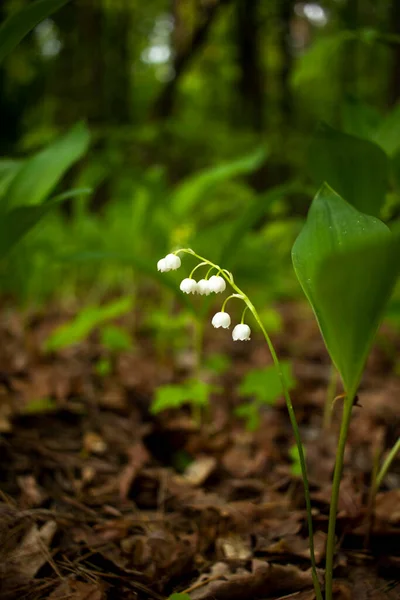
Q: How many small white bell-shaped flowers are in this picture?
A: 7